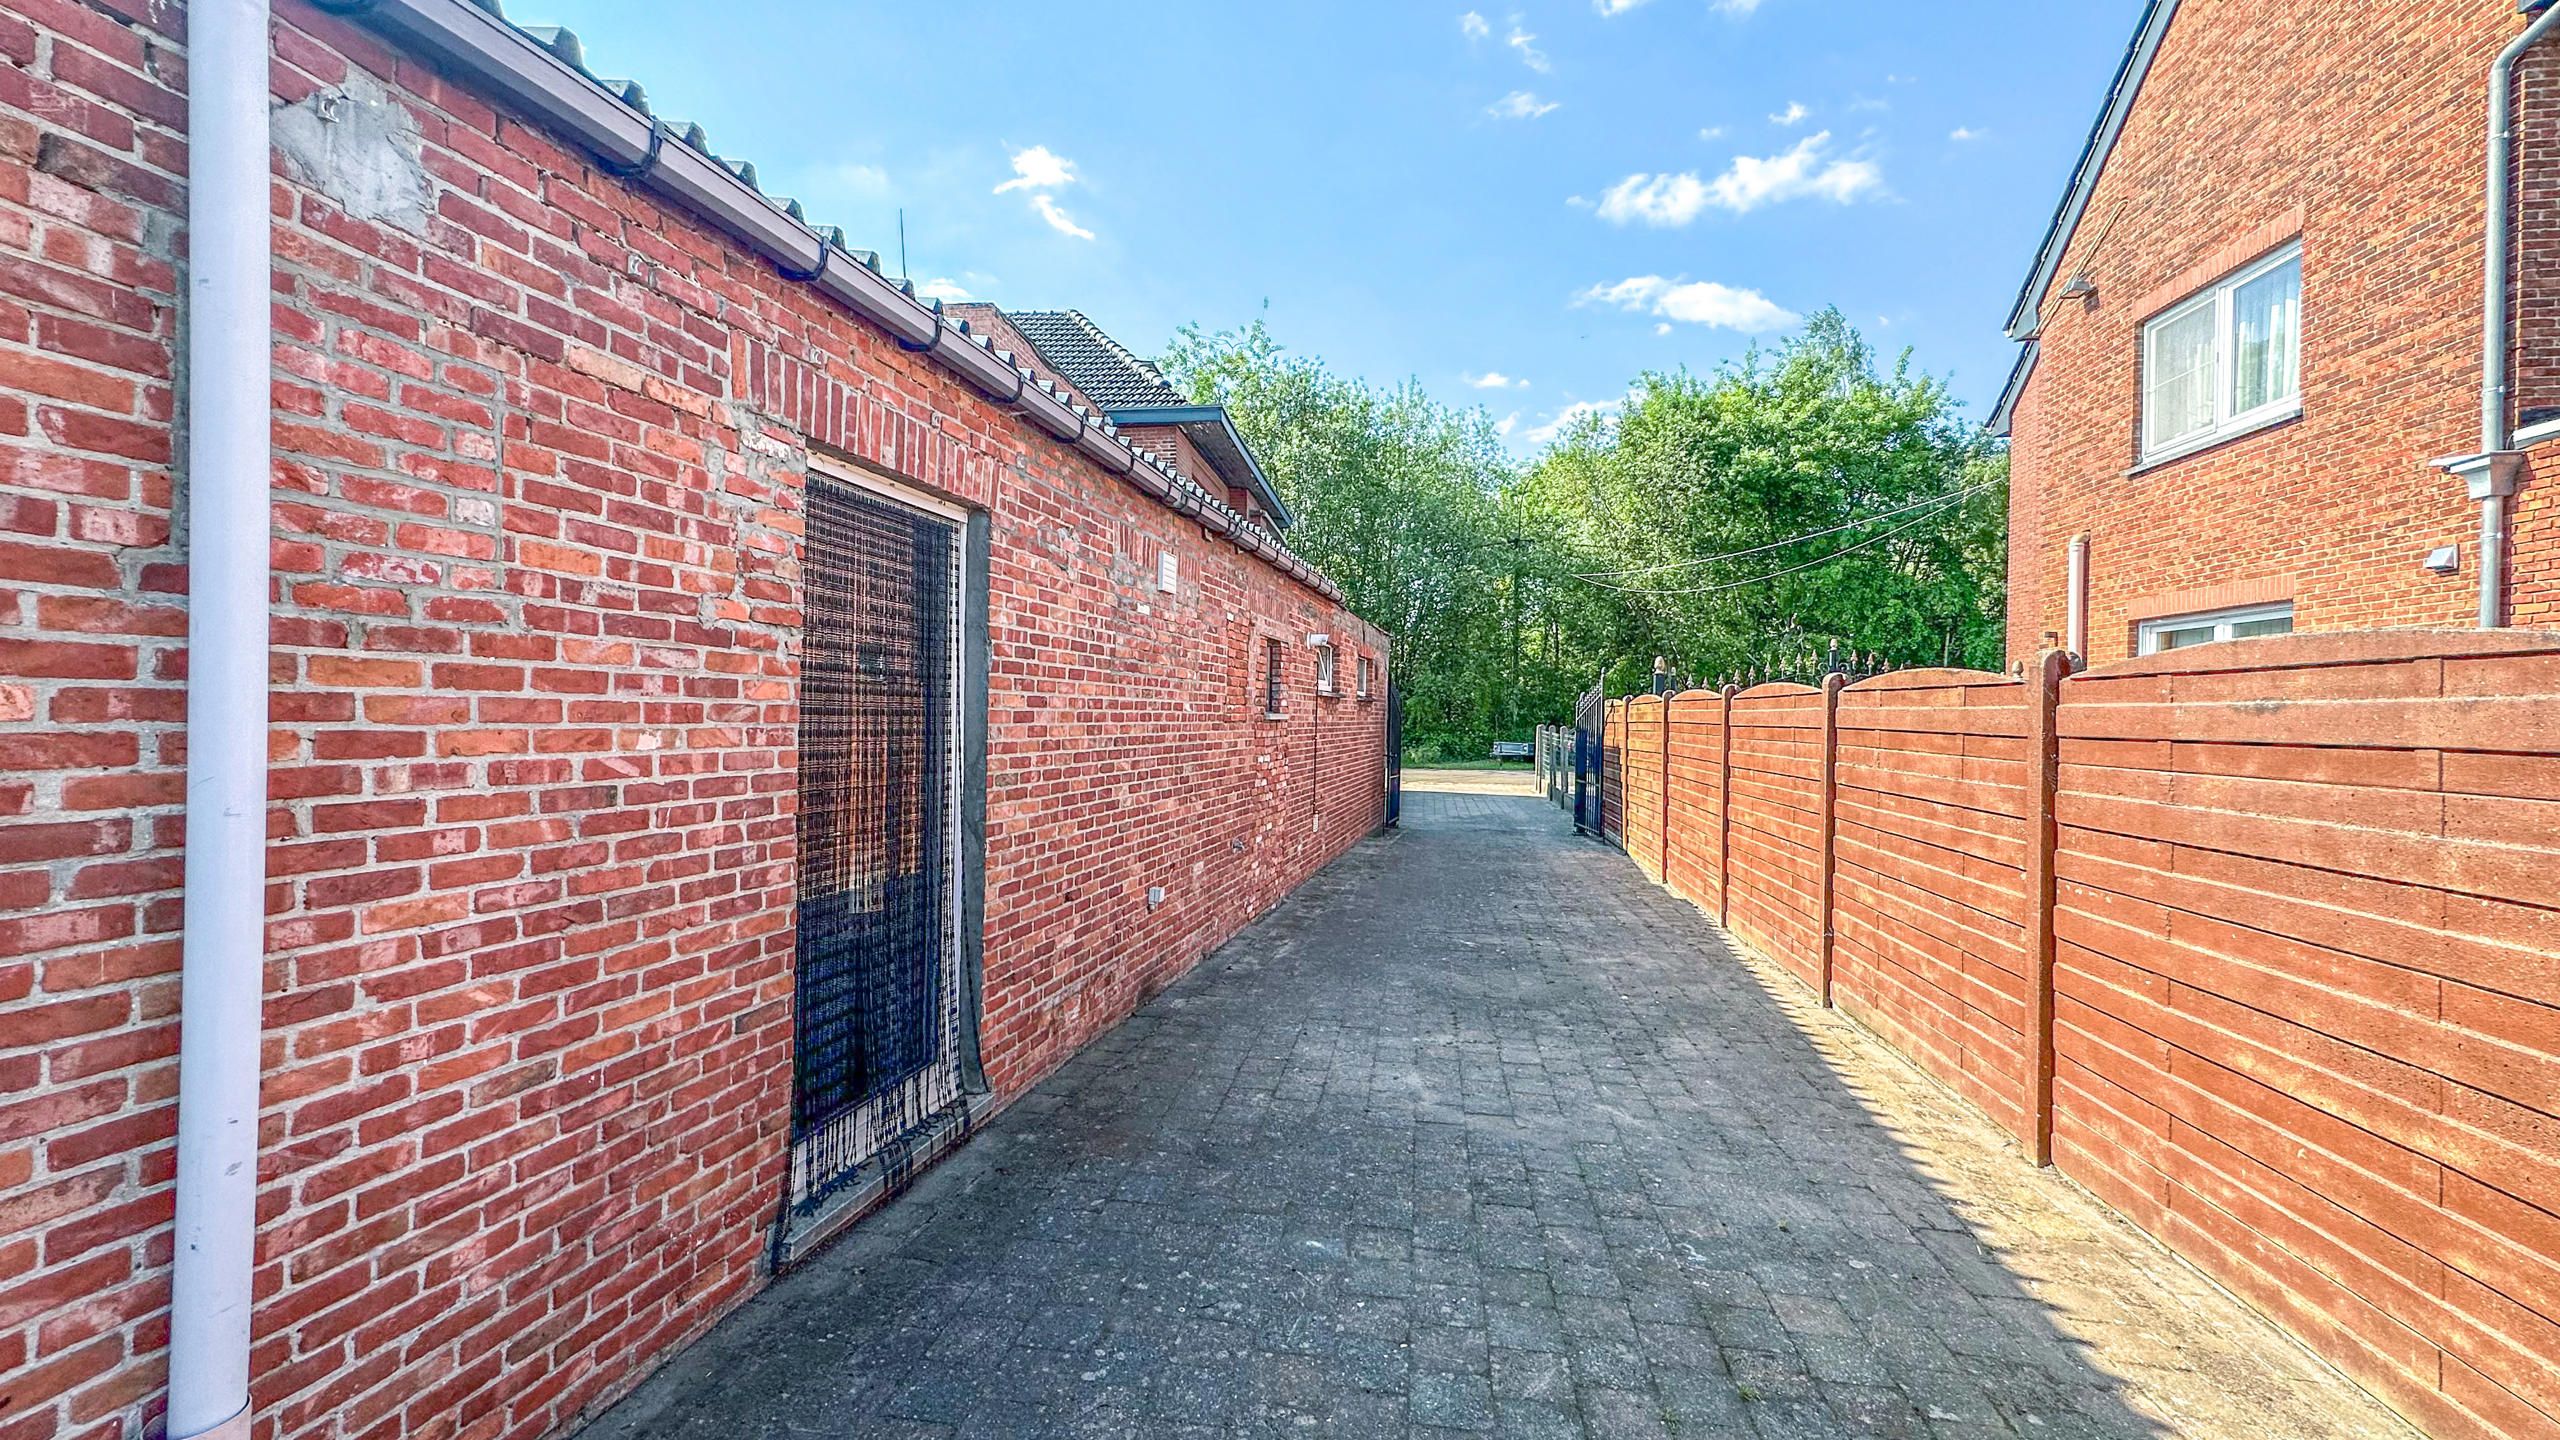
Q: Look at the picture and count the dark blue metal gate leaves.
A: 2